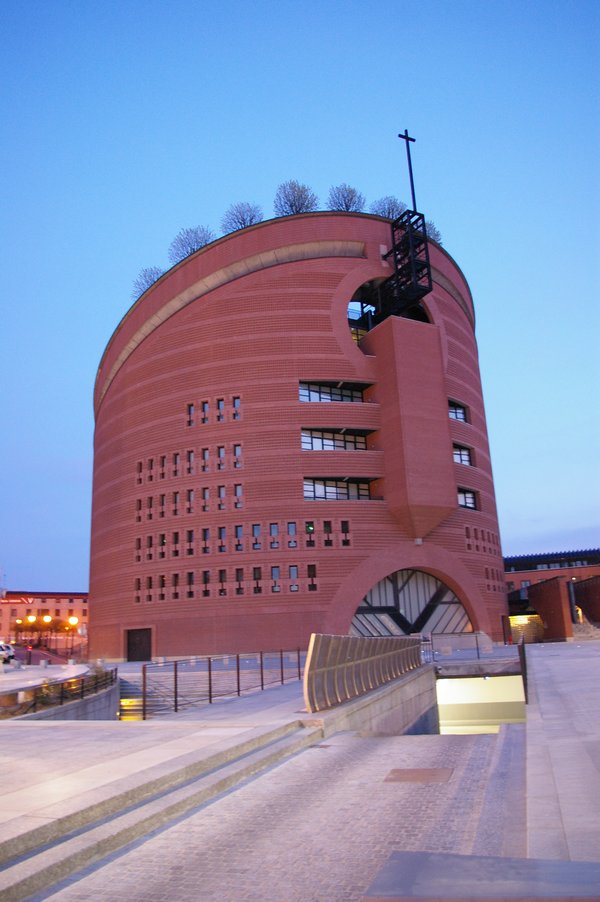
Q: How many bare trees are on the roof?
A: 7